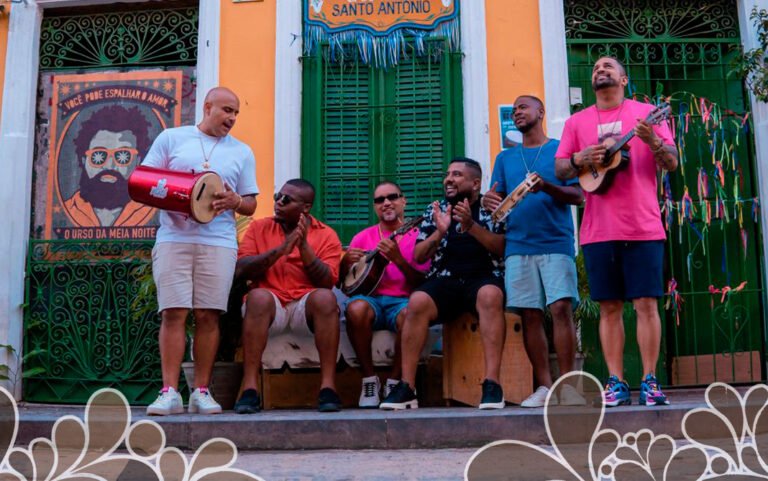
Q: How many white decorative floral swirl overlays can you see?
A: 2